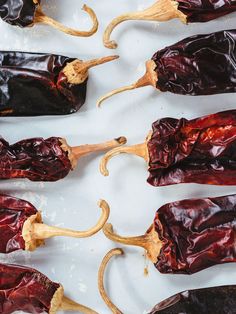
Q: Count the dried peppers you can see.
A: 10